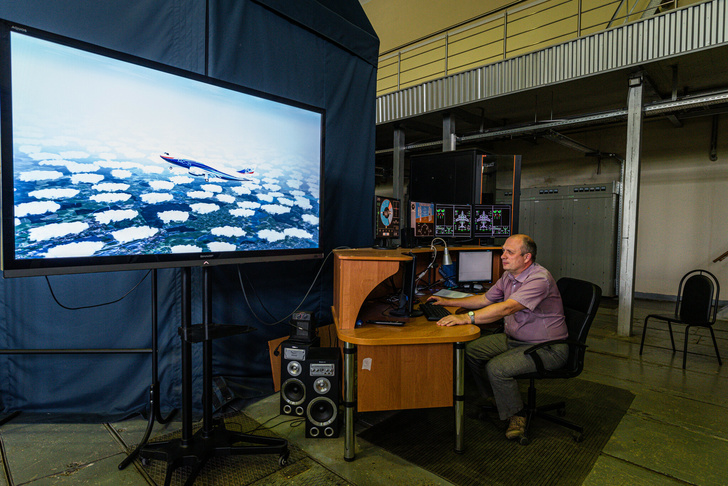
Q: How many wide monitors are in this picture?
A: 1